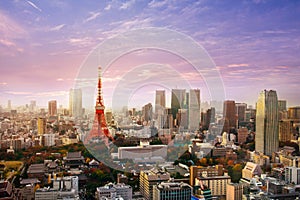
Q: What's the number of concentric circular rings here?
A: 2